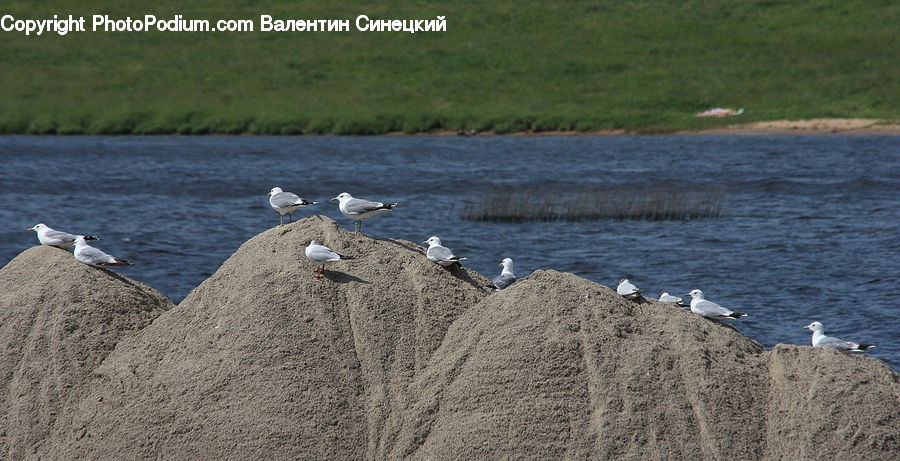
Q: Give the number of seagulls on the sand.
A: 11